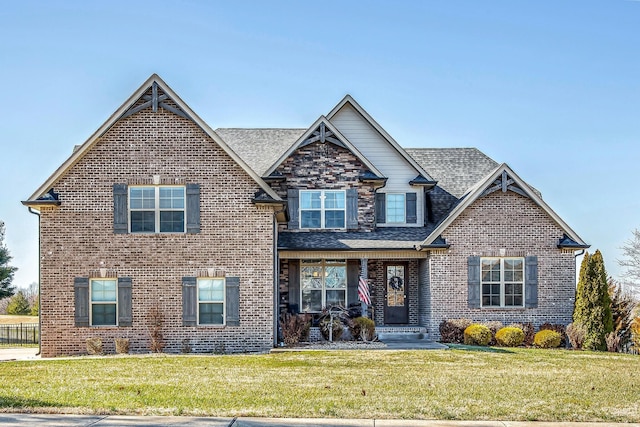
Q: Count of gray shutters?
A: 14